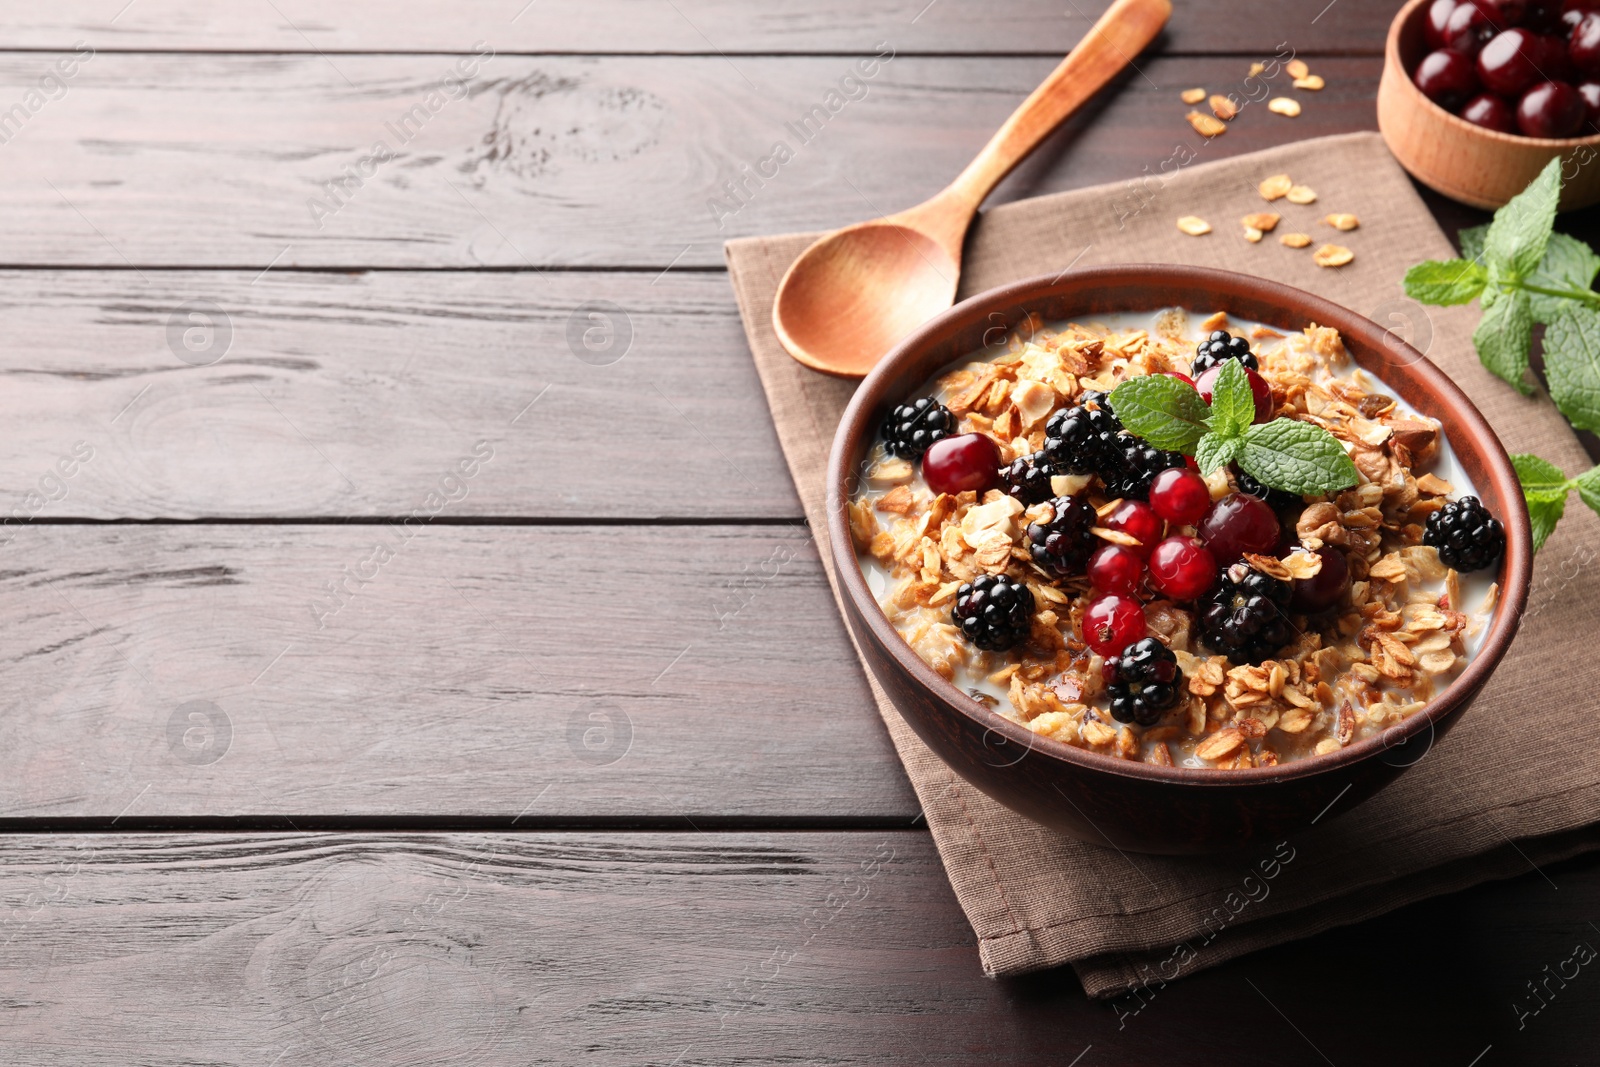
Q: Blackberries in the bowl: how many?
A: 12